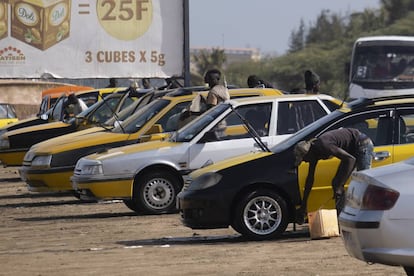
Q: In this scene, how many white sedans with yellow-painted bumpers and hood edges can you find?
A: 1